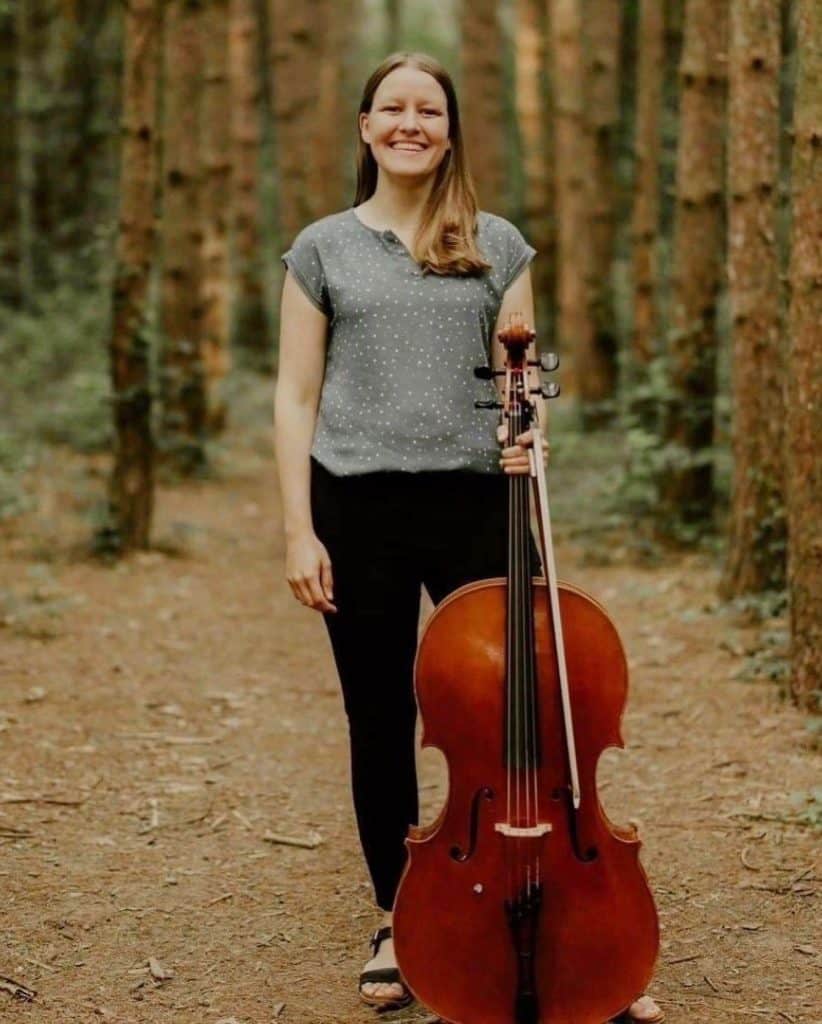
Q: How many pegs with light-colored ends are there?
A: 2